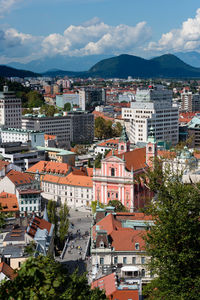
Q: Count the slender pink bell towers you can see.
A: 2